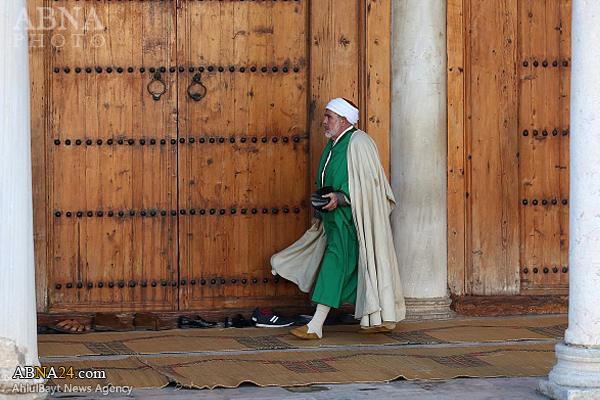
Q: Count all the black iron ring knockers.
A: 2